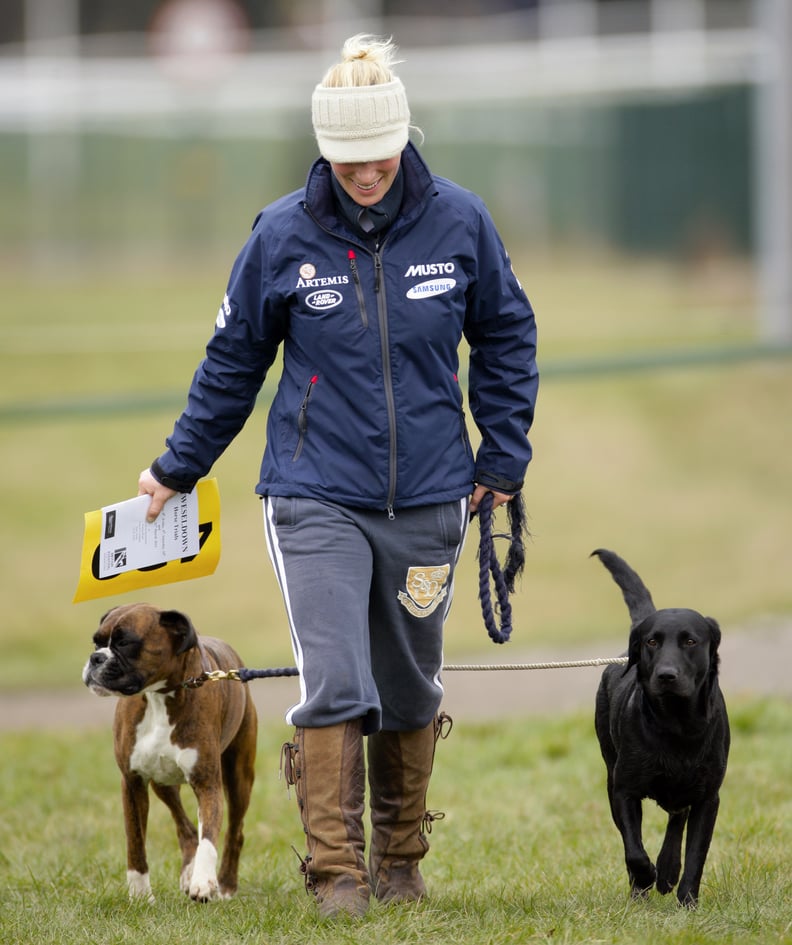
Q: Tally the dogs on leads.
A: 2